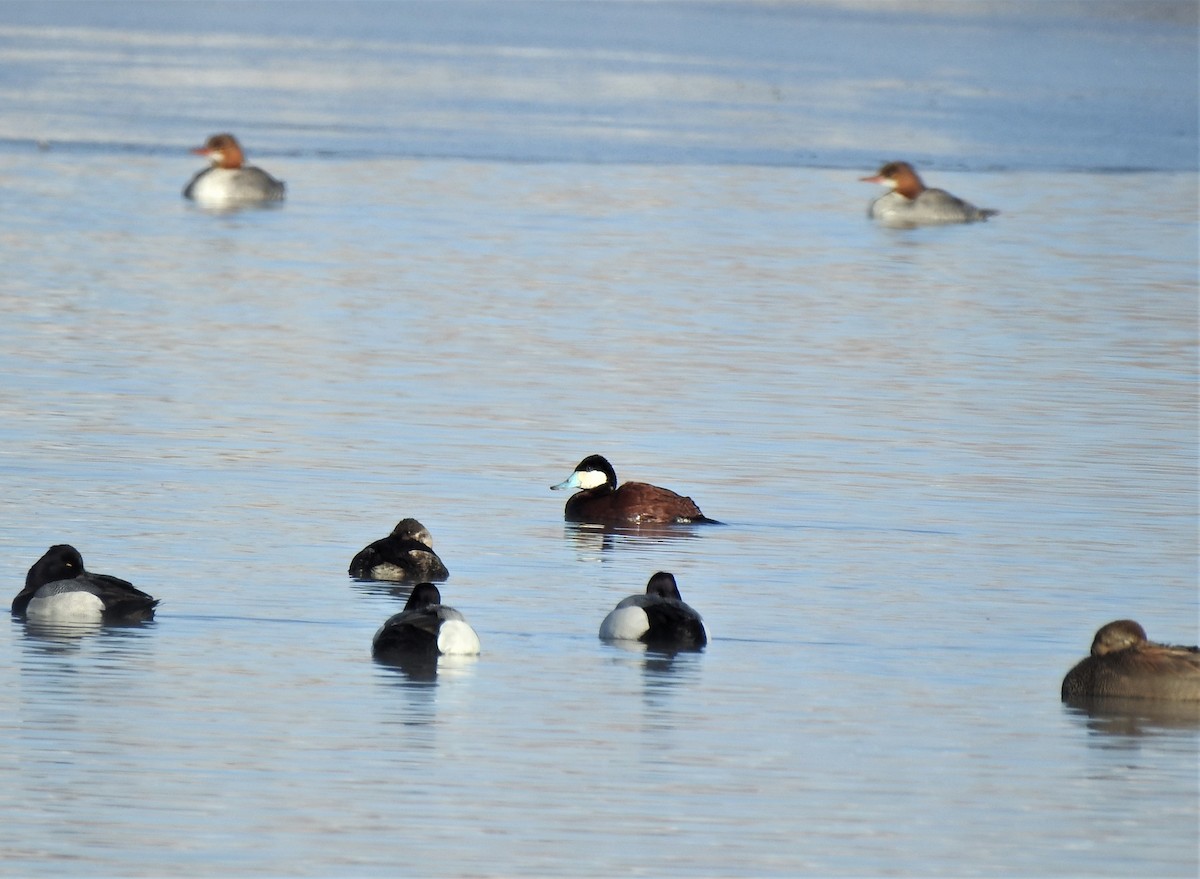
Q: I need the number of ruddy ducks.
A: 1